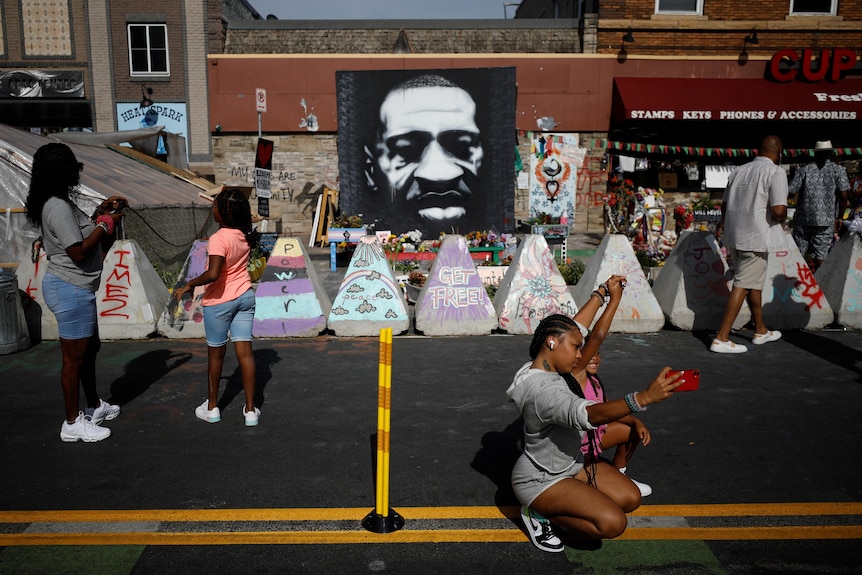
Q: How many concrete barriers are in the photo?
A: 11